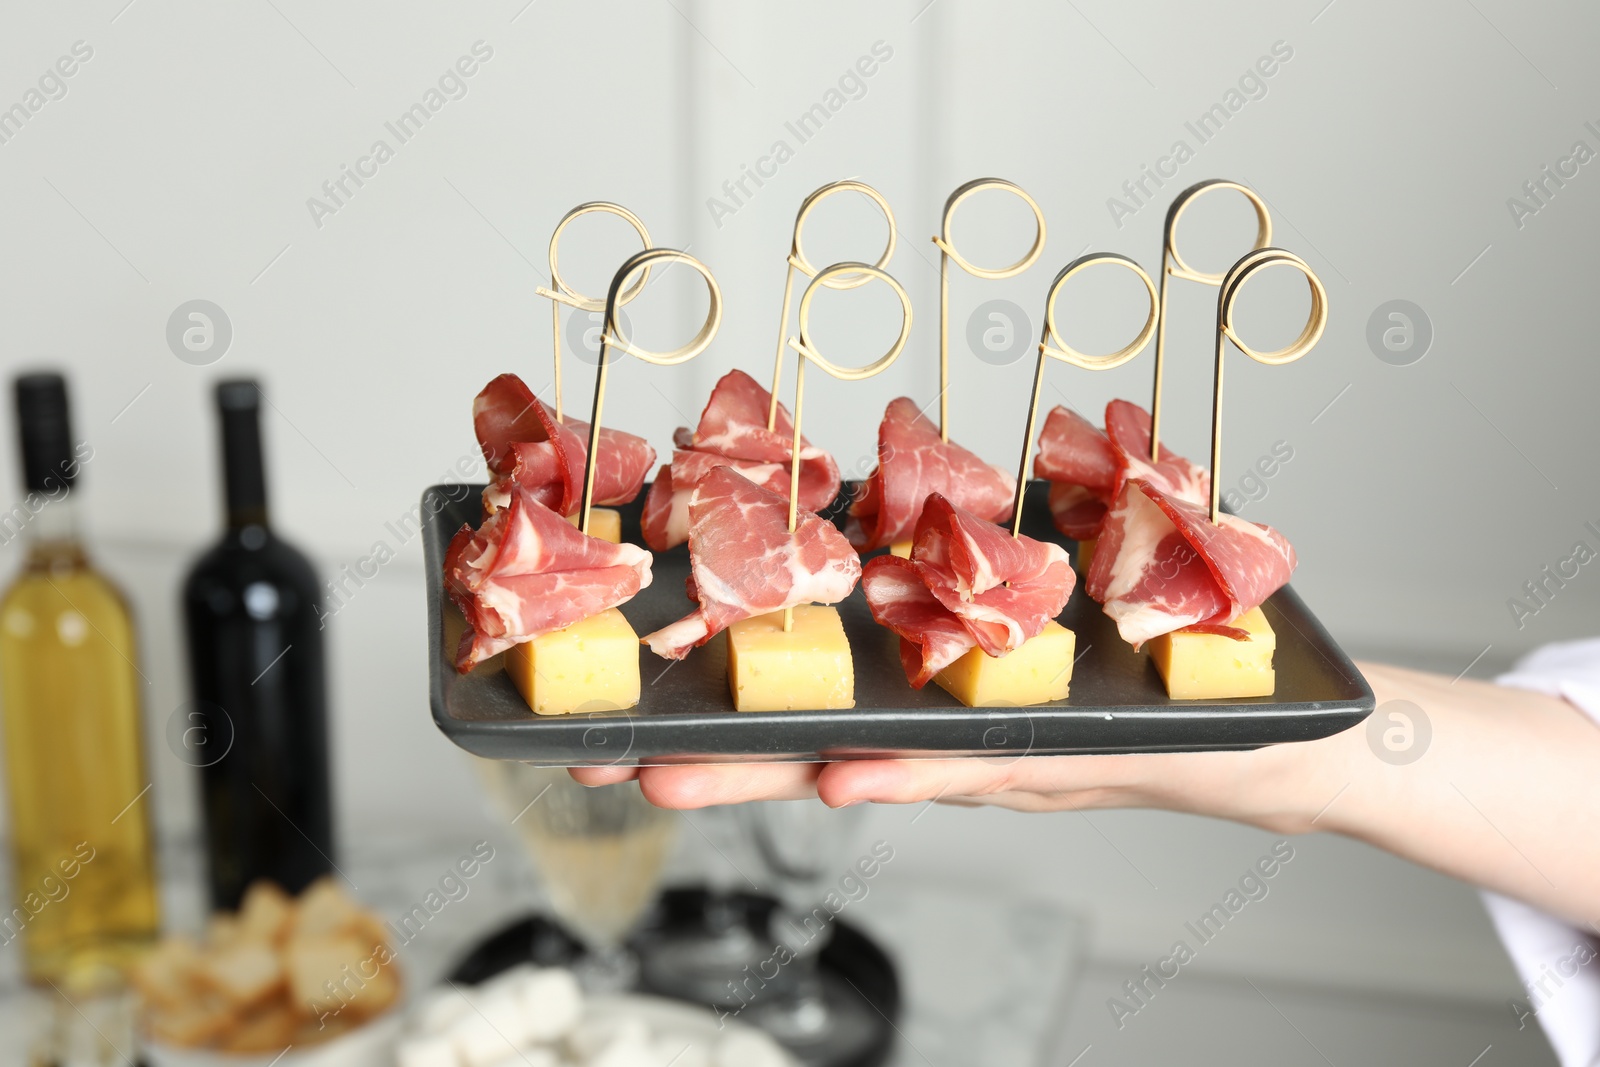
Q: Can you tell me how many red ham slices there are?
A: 8